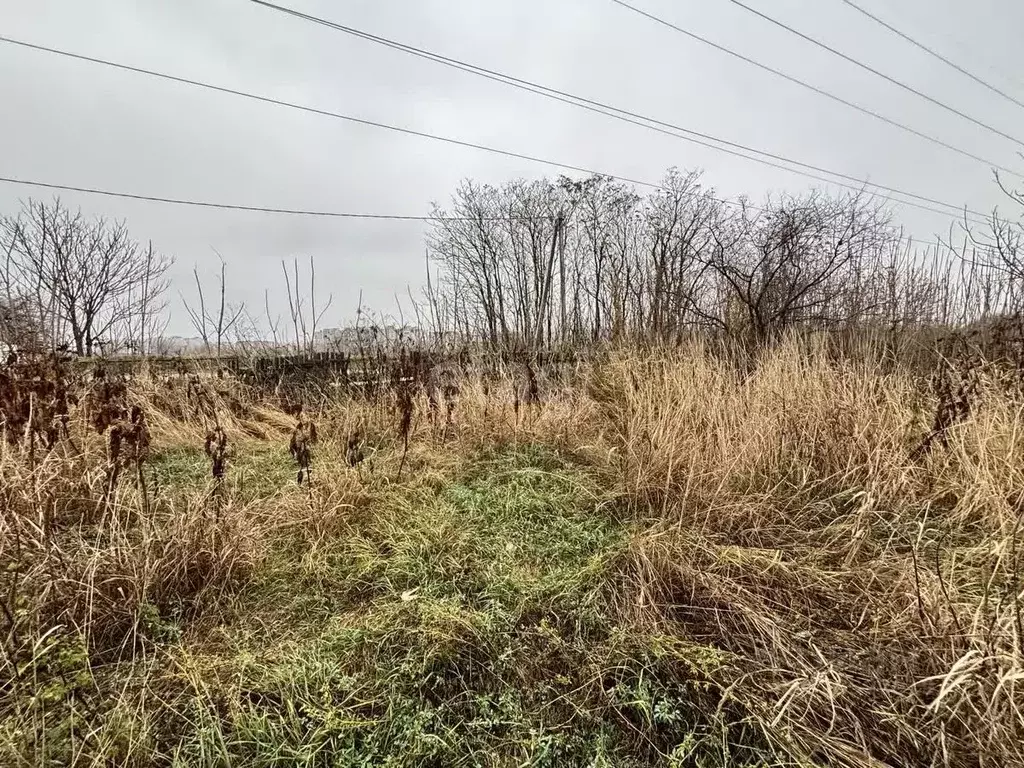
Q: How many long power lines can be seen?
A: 7